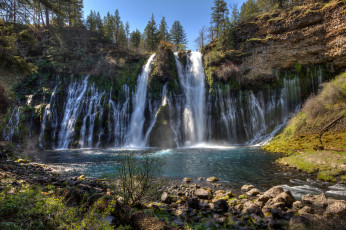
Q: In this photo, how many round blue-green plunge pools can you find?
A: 1